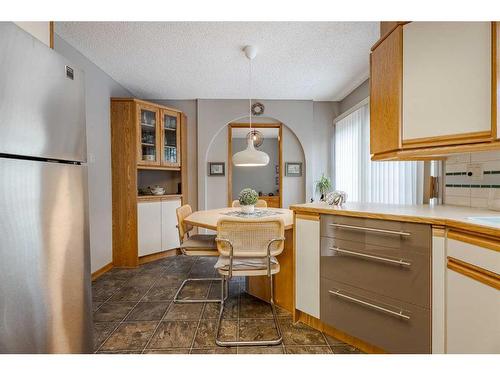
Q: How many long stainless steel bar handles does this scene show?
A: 3